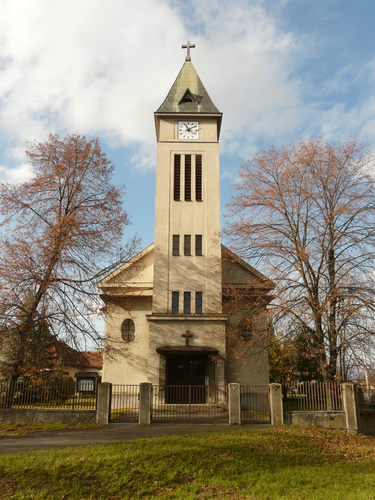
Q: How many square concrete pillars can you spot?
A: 5